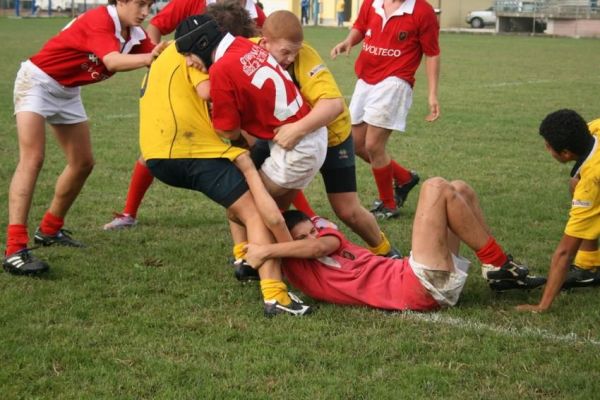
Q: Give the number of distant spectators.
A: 2